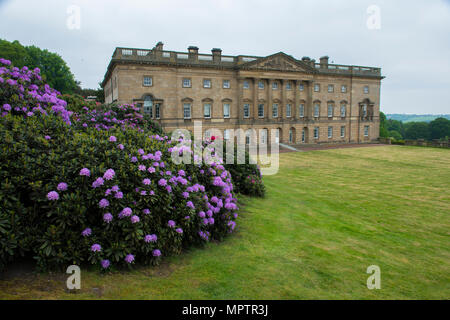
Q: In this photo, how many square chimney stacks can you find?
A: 5